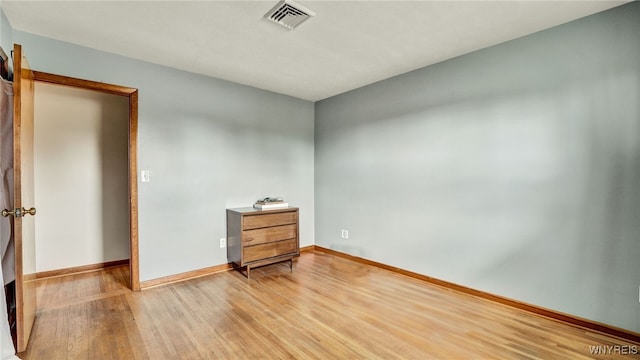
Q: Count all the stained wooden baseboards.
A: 3